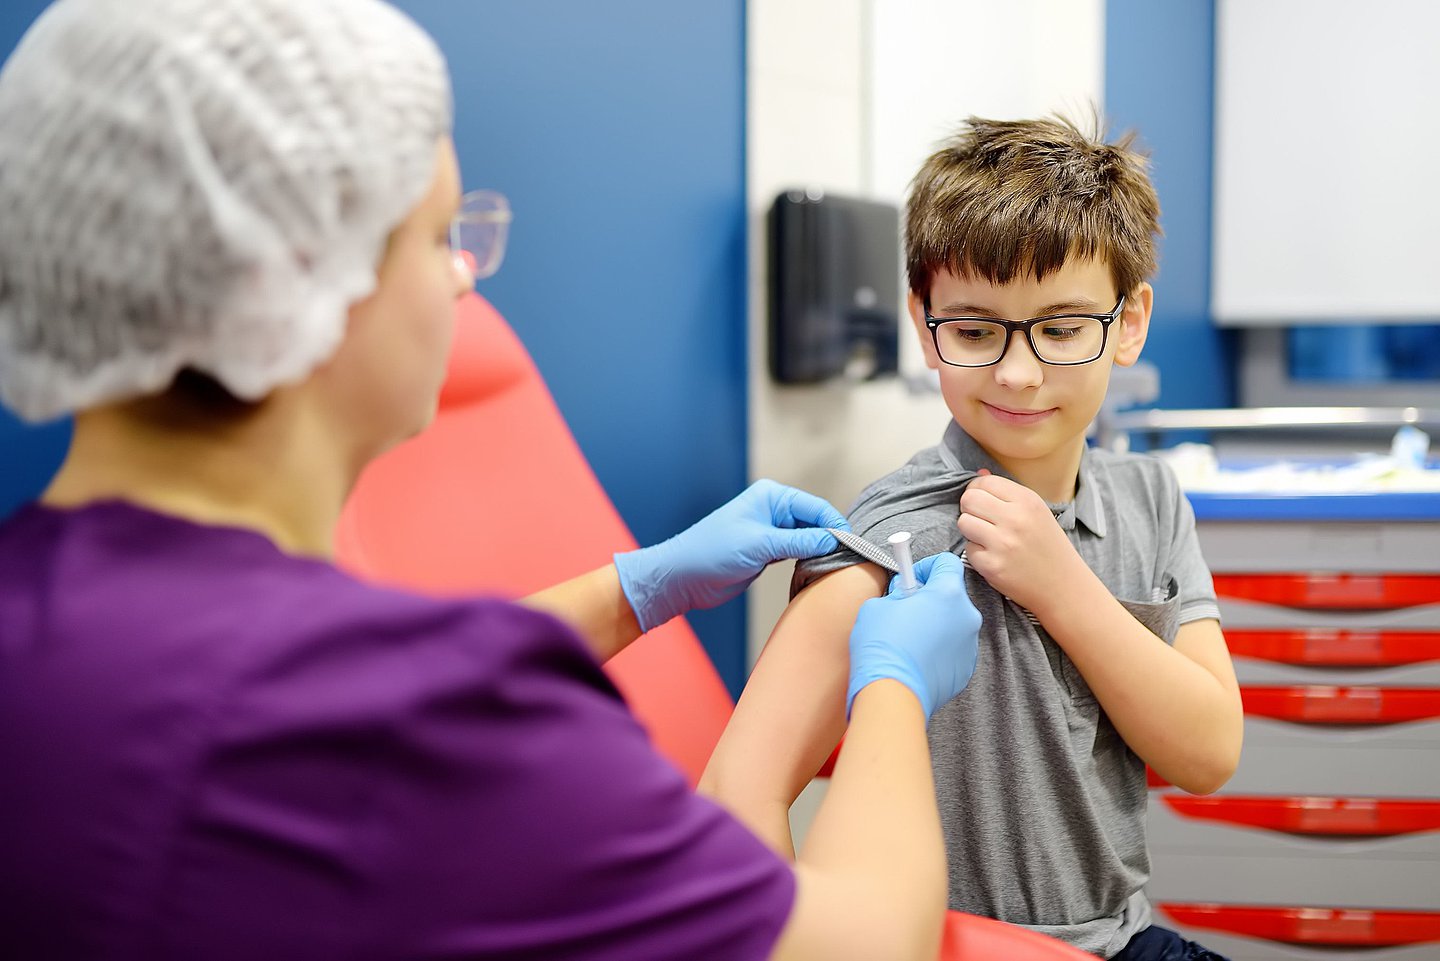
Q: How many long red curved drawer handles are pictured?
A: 5